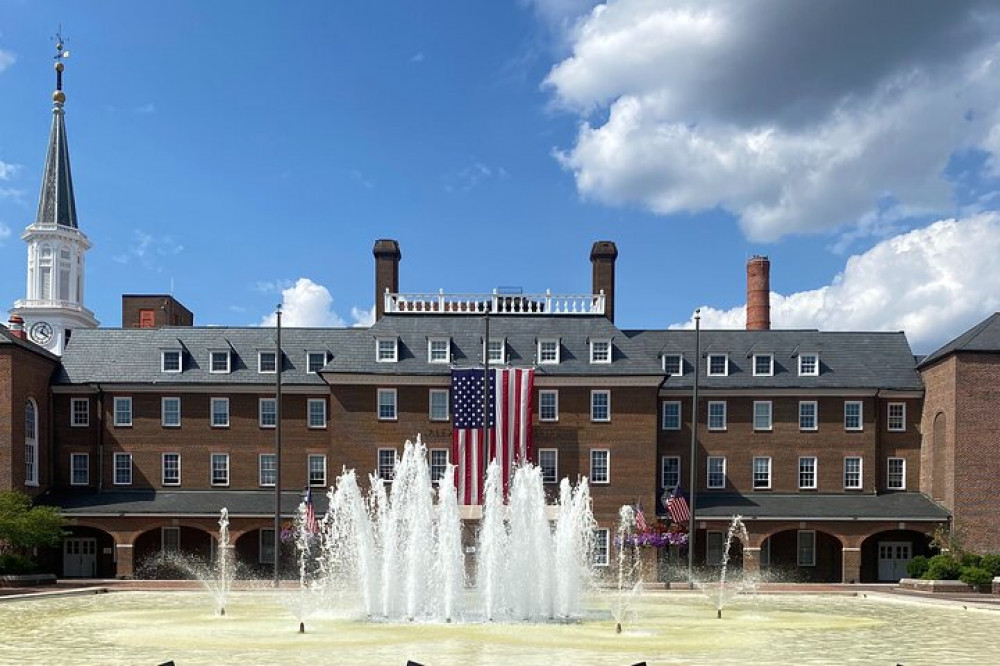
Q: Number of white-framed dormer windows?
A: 13